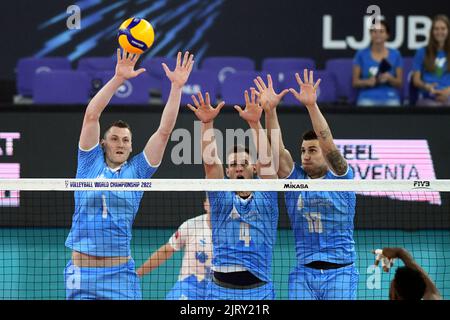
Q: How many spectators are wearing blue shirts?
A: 2